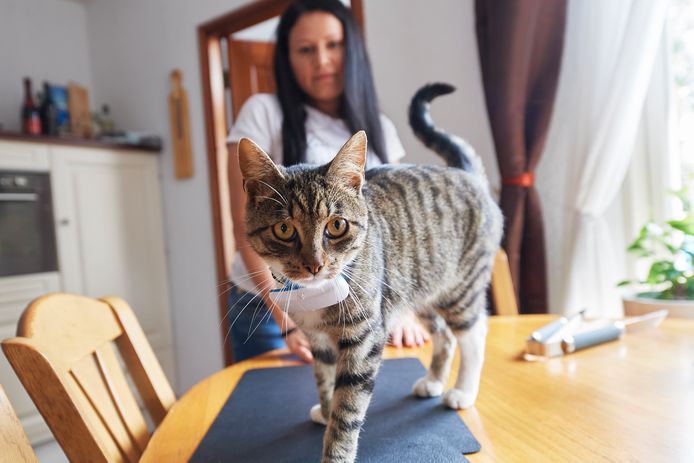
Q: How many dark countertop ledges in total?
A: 1